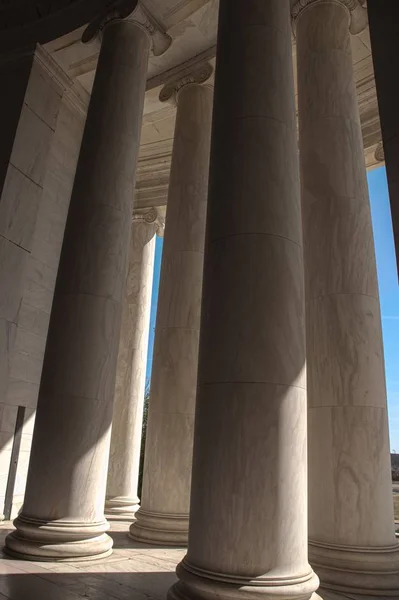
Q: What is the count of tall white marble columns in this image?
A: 5